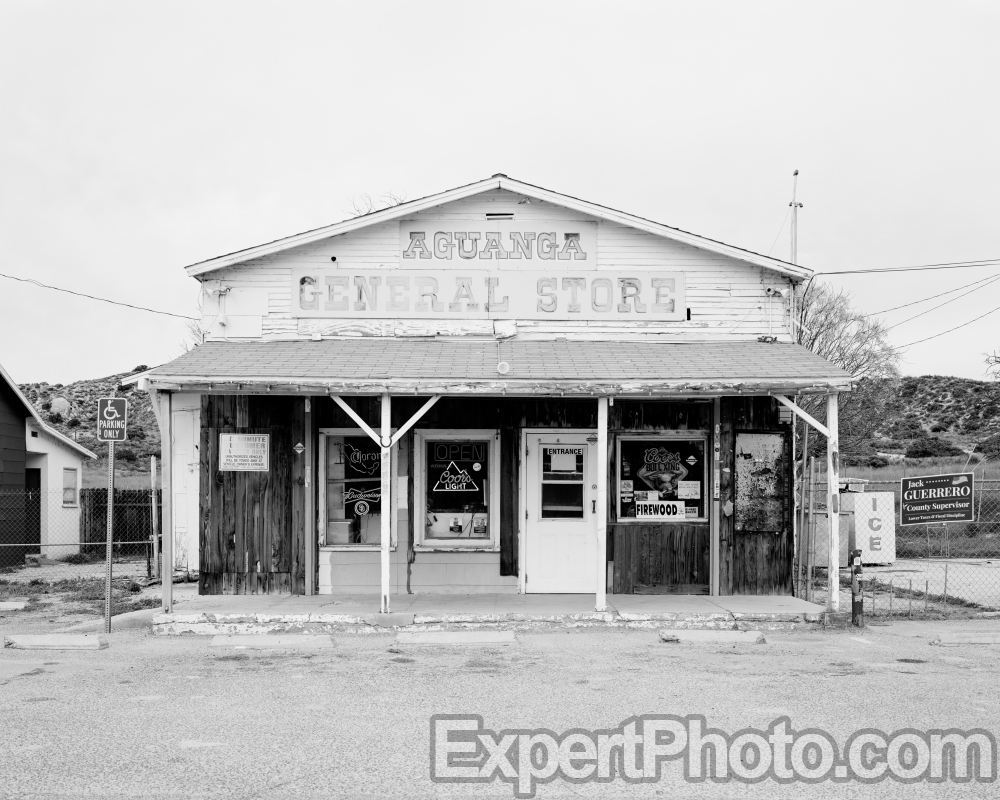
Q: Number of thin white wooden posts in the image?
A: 4